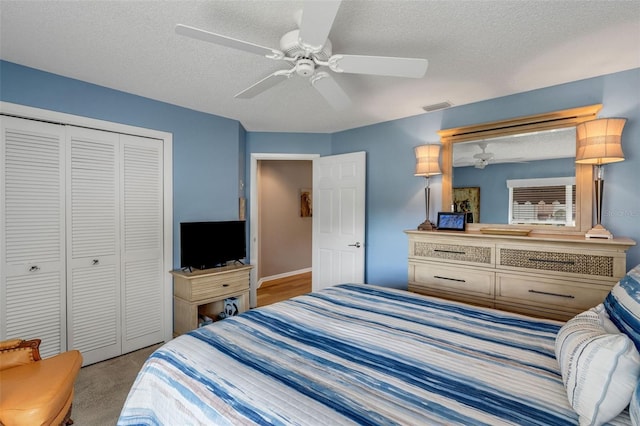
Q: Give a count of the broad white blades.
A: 5